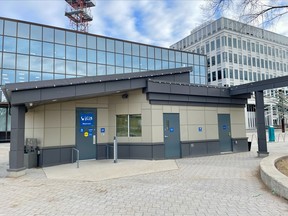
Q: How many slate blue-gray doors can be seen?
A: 3